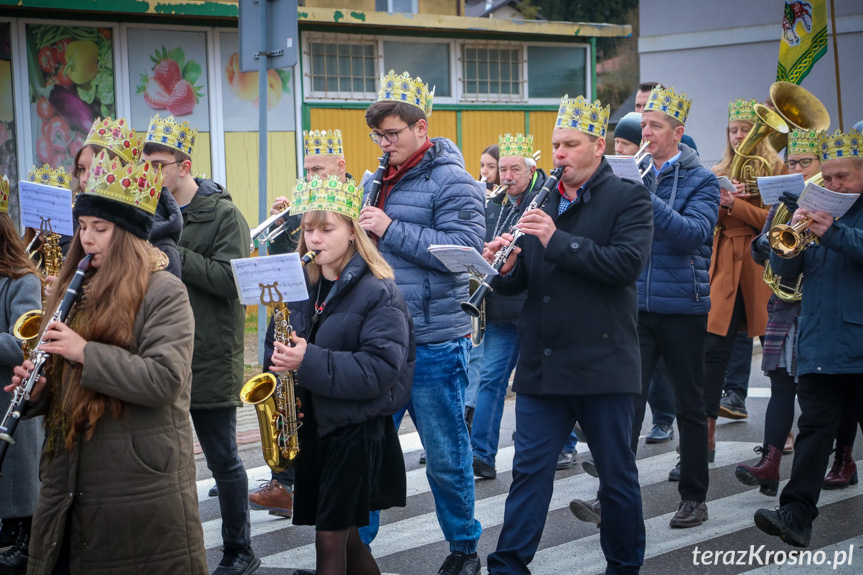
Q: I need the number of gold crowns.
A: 14